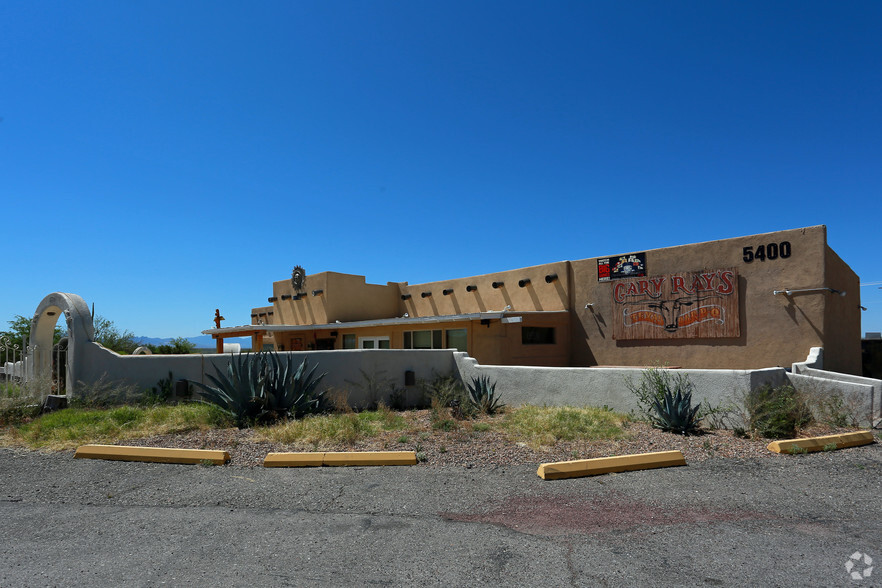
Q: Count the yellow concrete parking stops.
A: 4